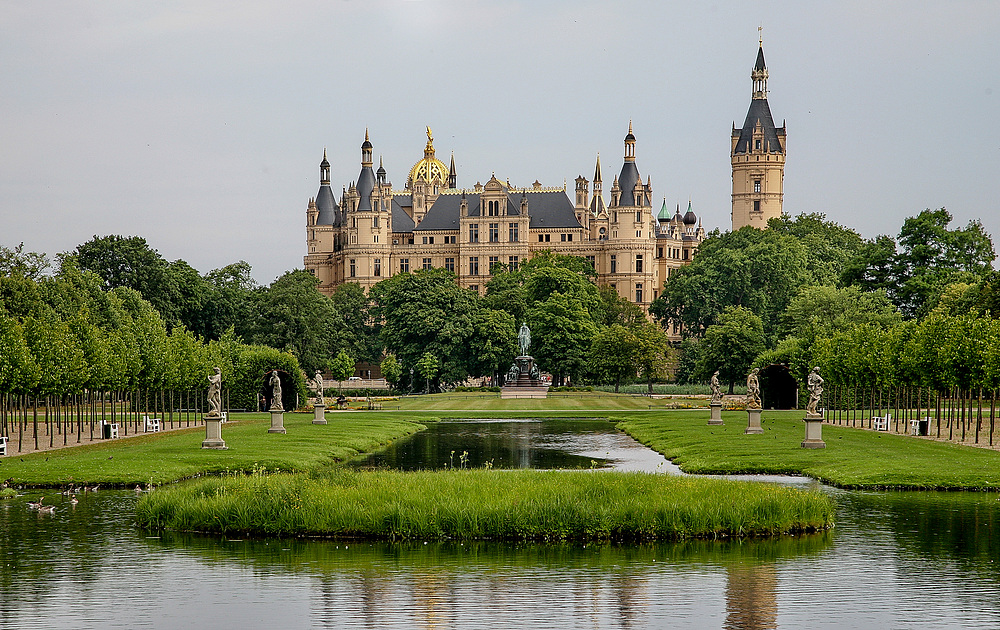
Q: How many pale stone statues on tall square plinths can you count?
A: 6